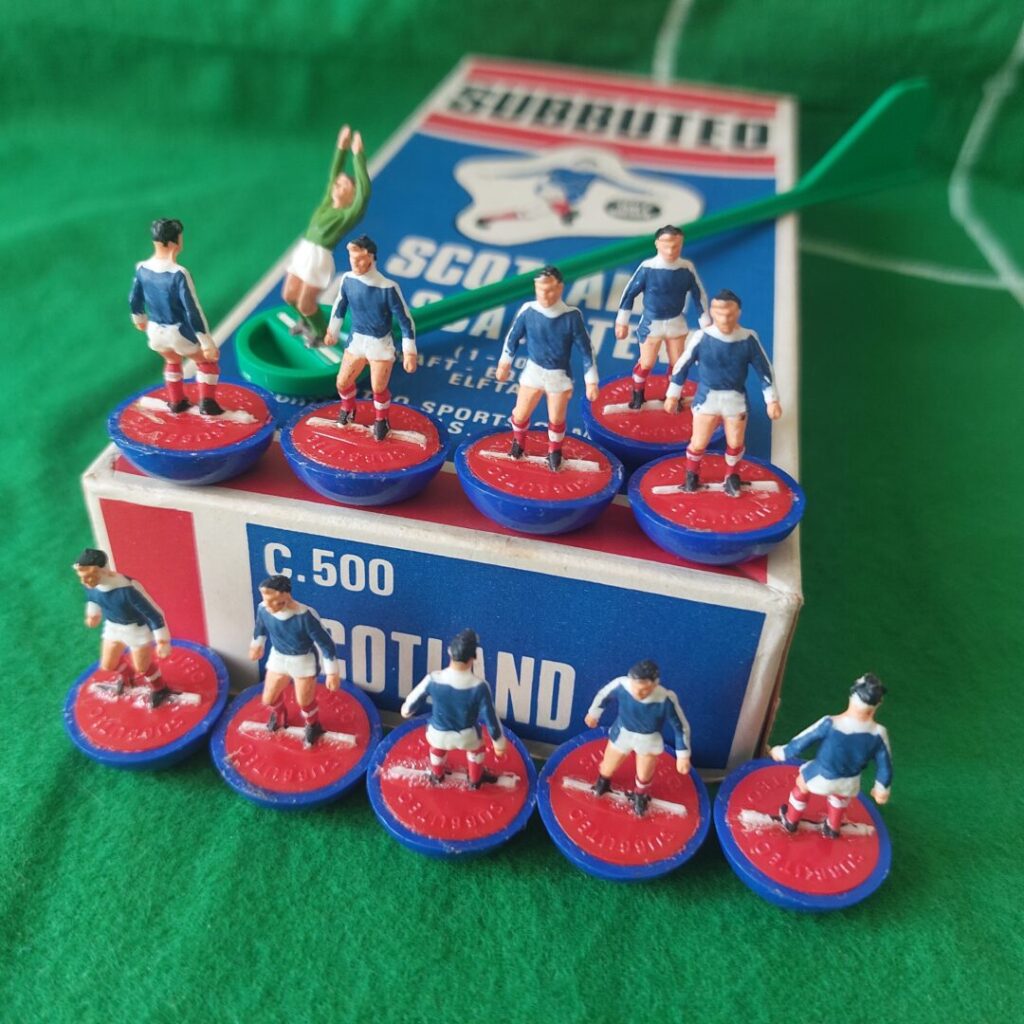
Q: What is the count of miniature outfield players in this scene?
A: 10